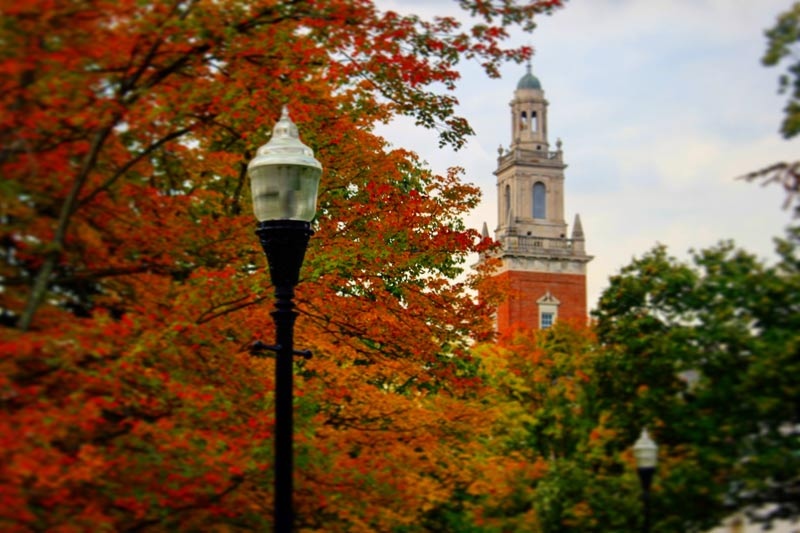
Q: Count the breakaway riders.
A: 0